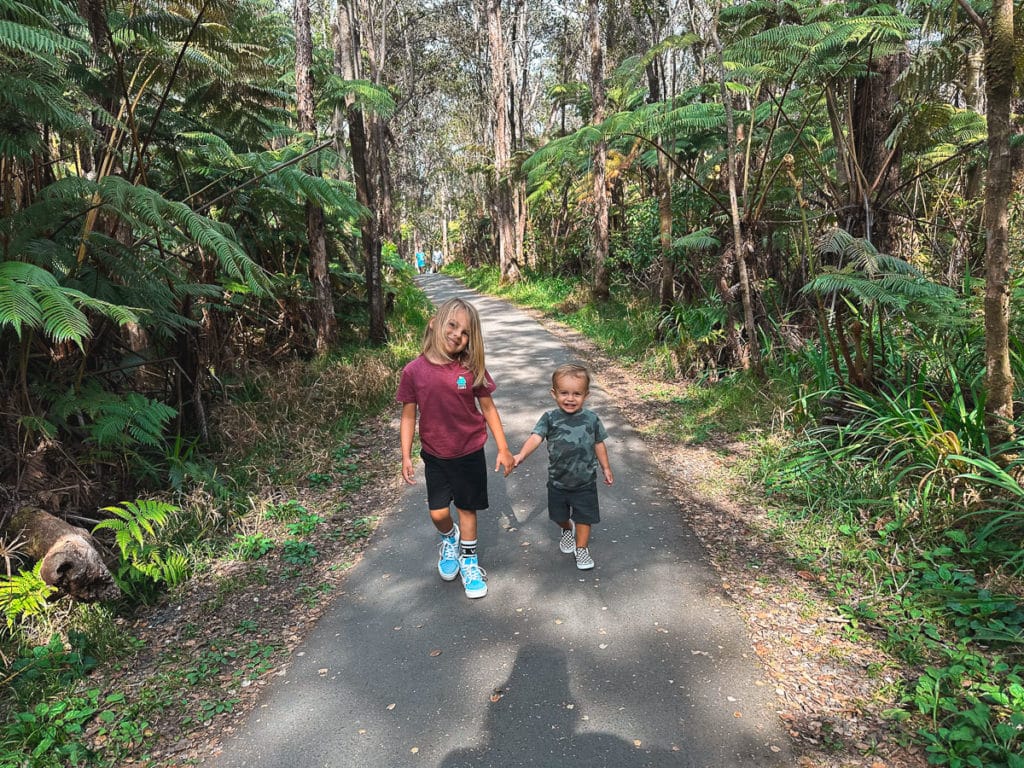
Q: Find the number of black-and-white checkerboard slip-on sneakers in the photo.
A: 2